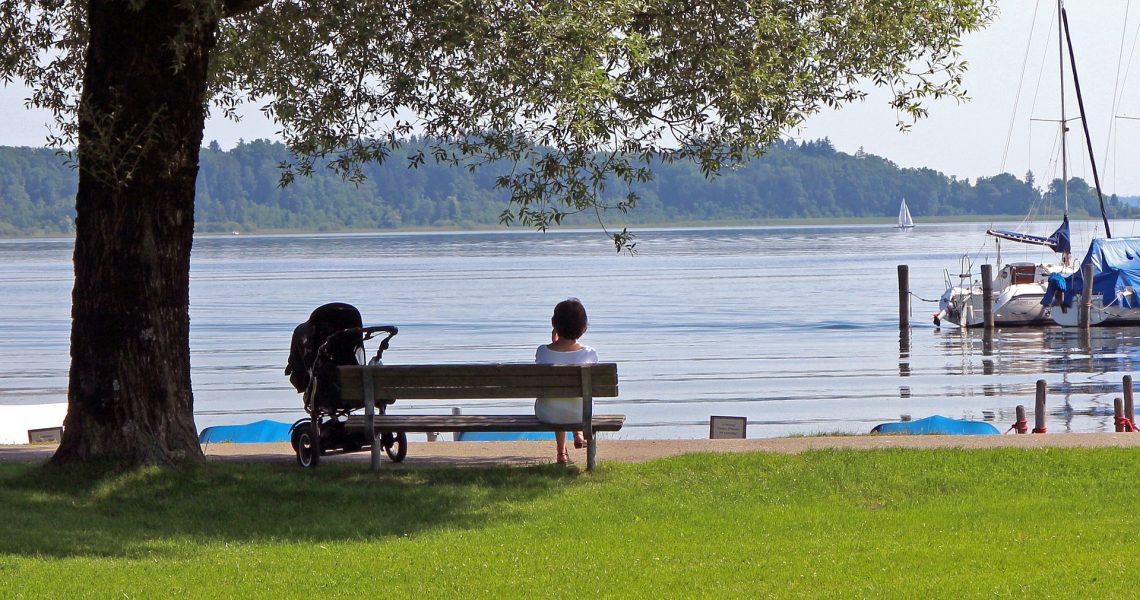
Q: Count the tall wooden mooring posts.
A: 3